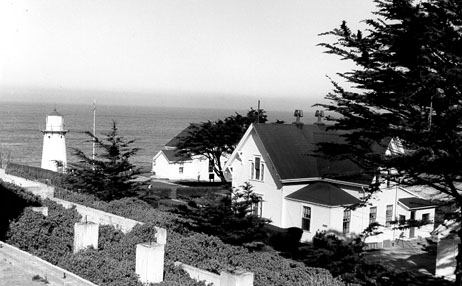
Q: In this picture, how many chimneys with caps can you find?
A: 2